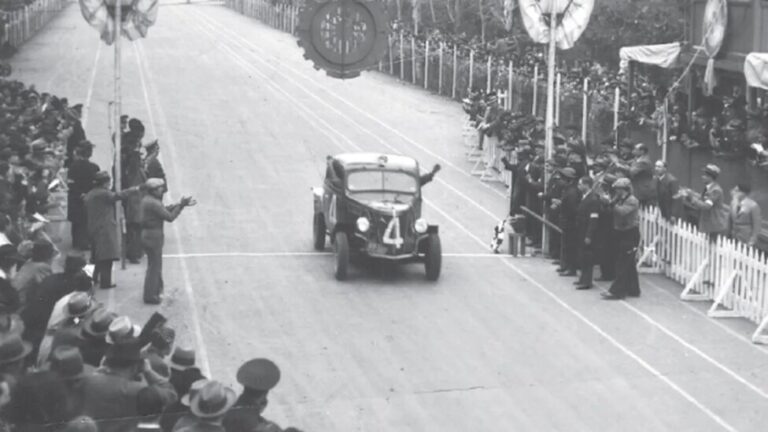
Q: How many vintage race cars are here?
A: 1